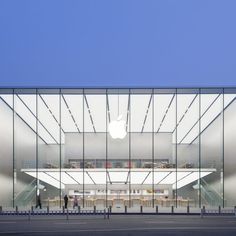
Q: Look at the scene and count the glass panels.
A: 11